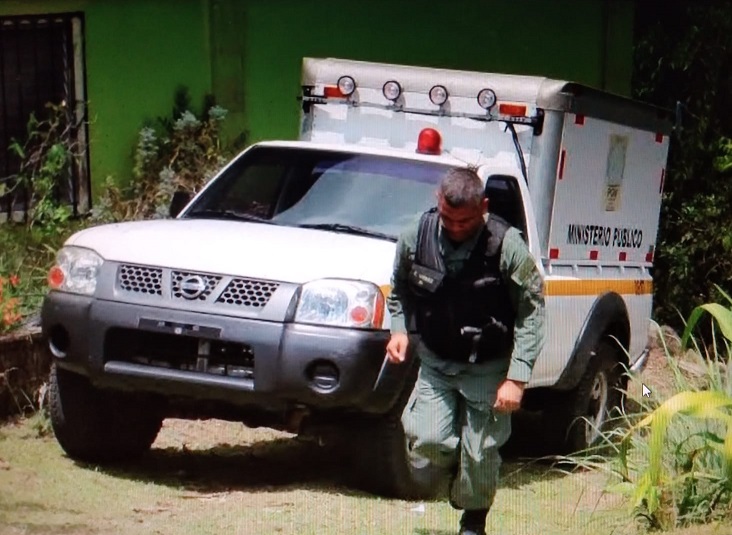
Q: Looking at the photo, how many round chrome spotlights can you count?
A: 4